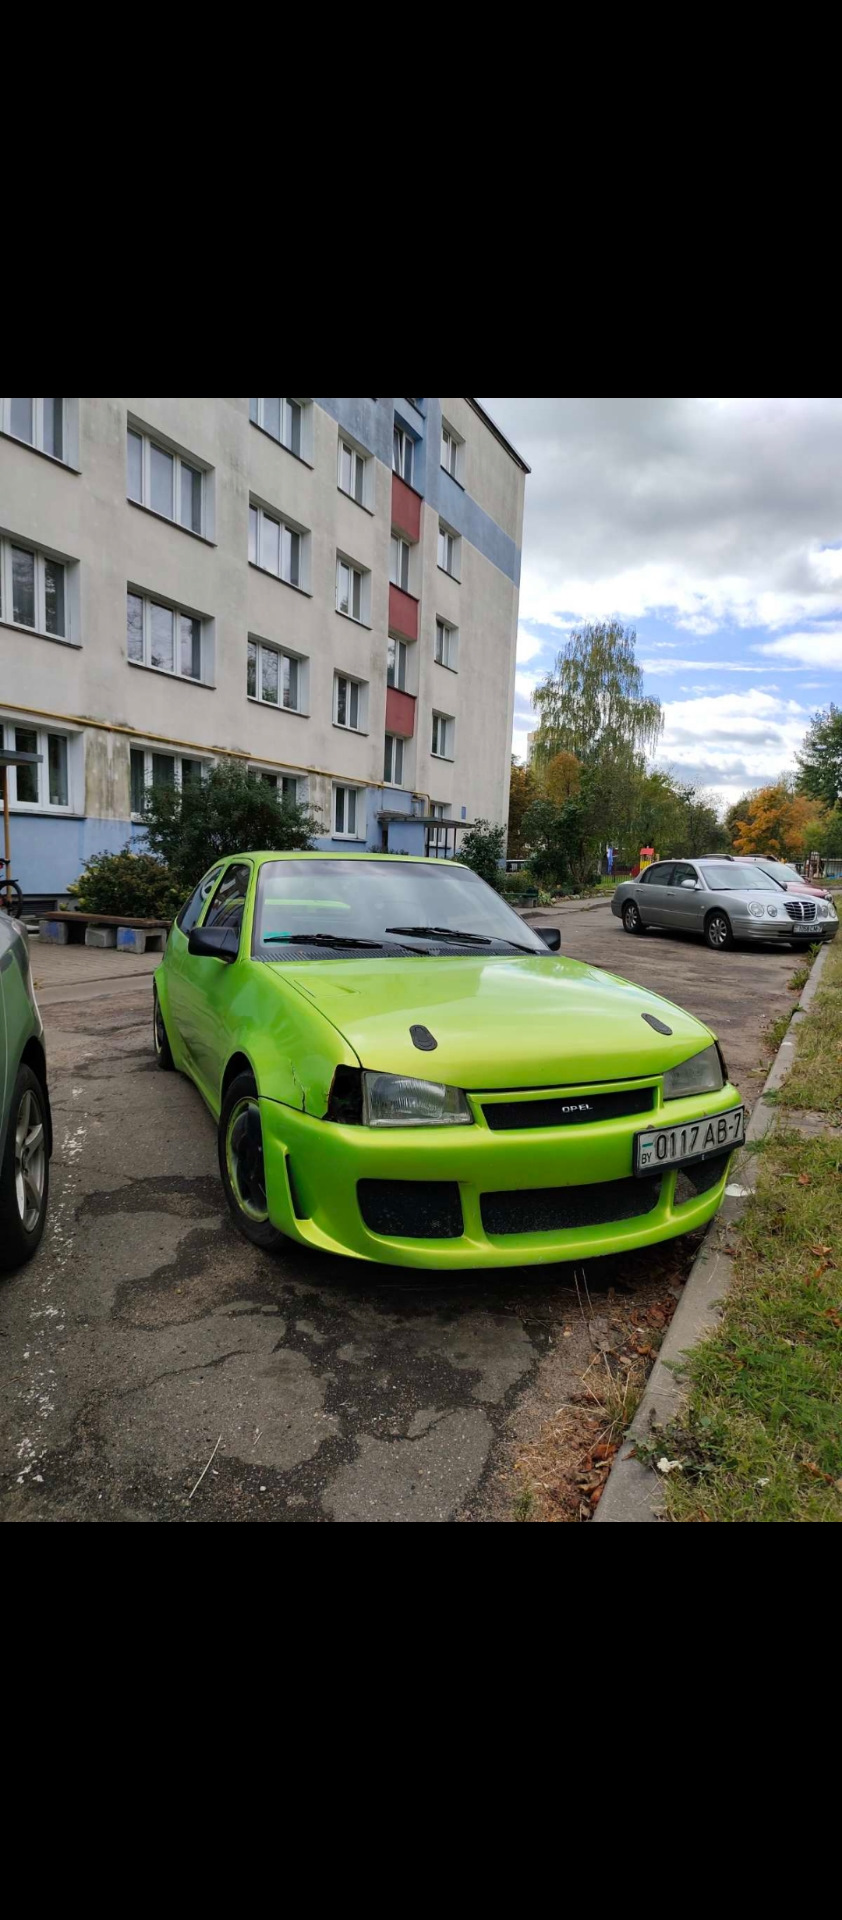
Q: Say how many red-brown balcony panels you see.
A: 3